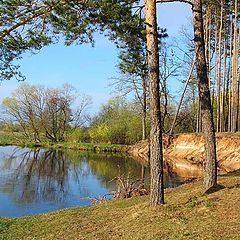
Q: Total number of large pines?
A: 2